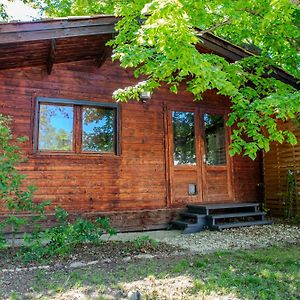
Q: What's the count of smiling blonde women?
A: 0